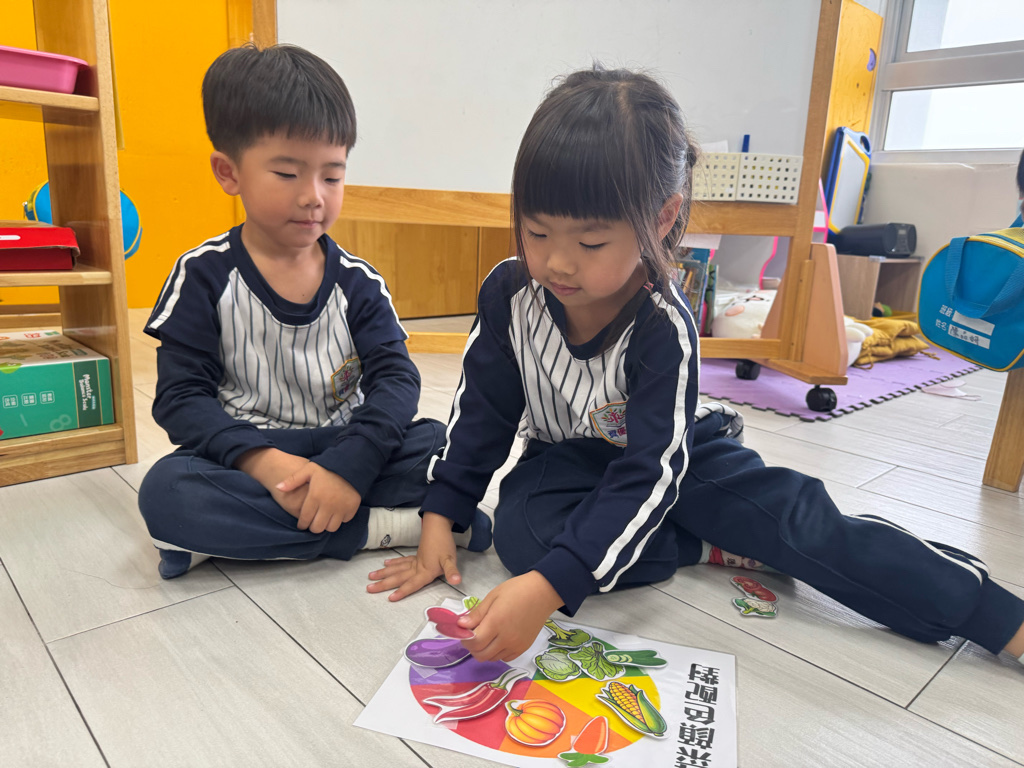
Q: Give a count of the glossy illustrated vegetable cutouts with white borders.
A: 12